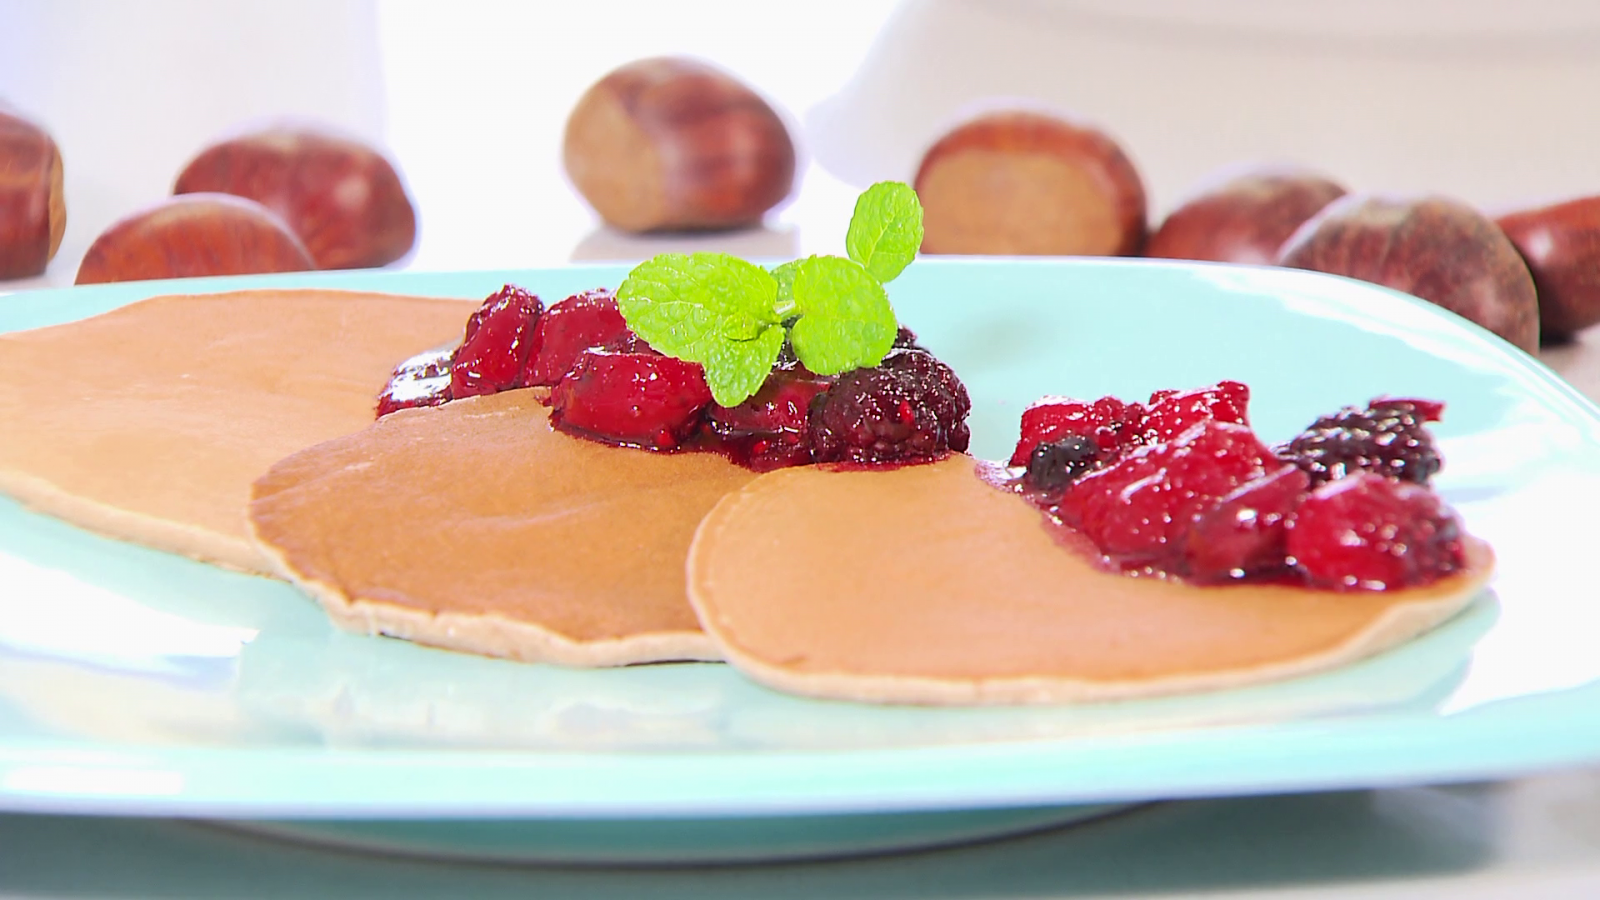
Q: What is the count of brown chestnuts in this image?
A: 8